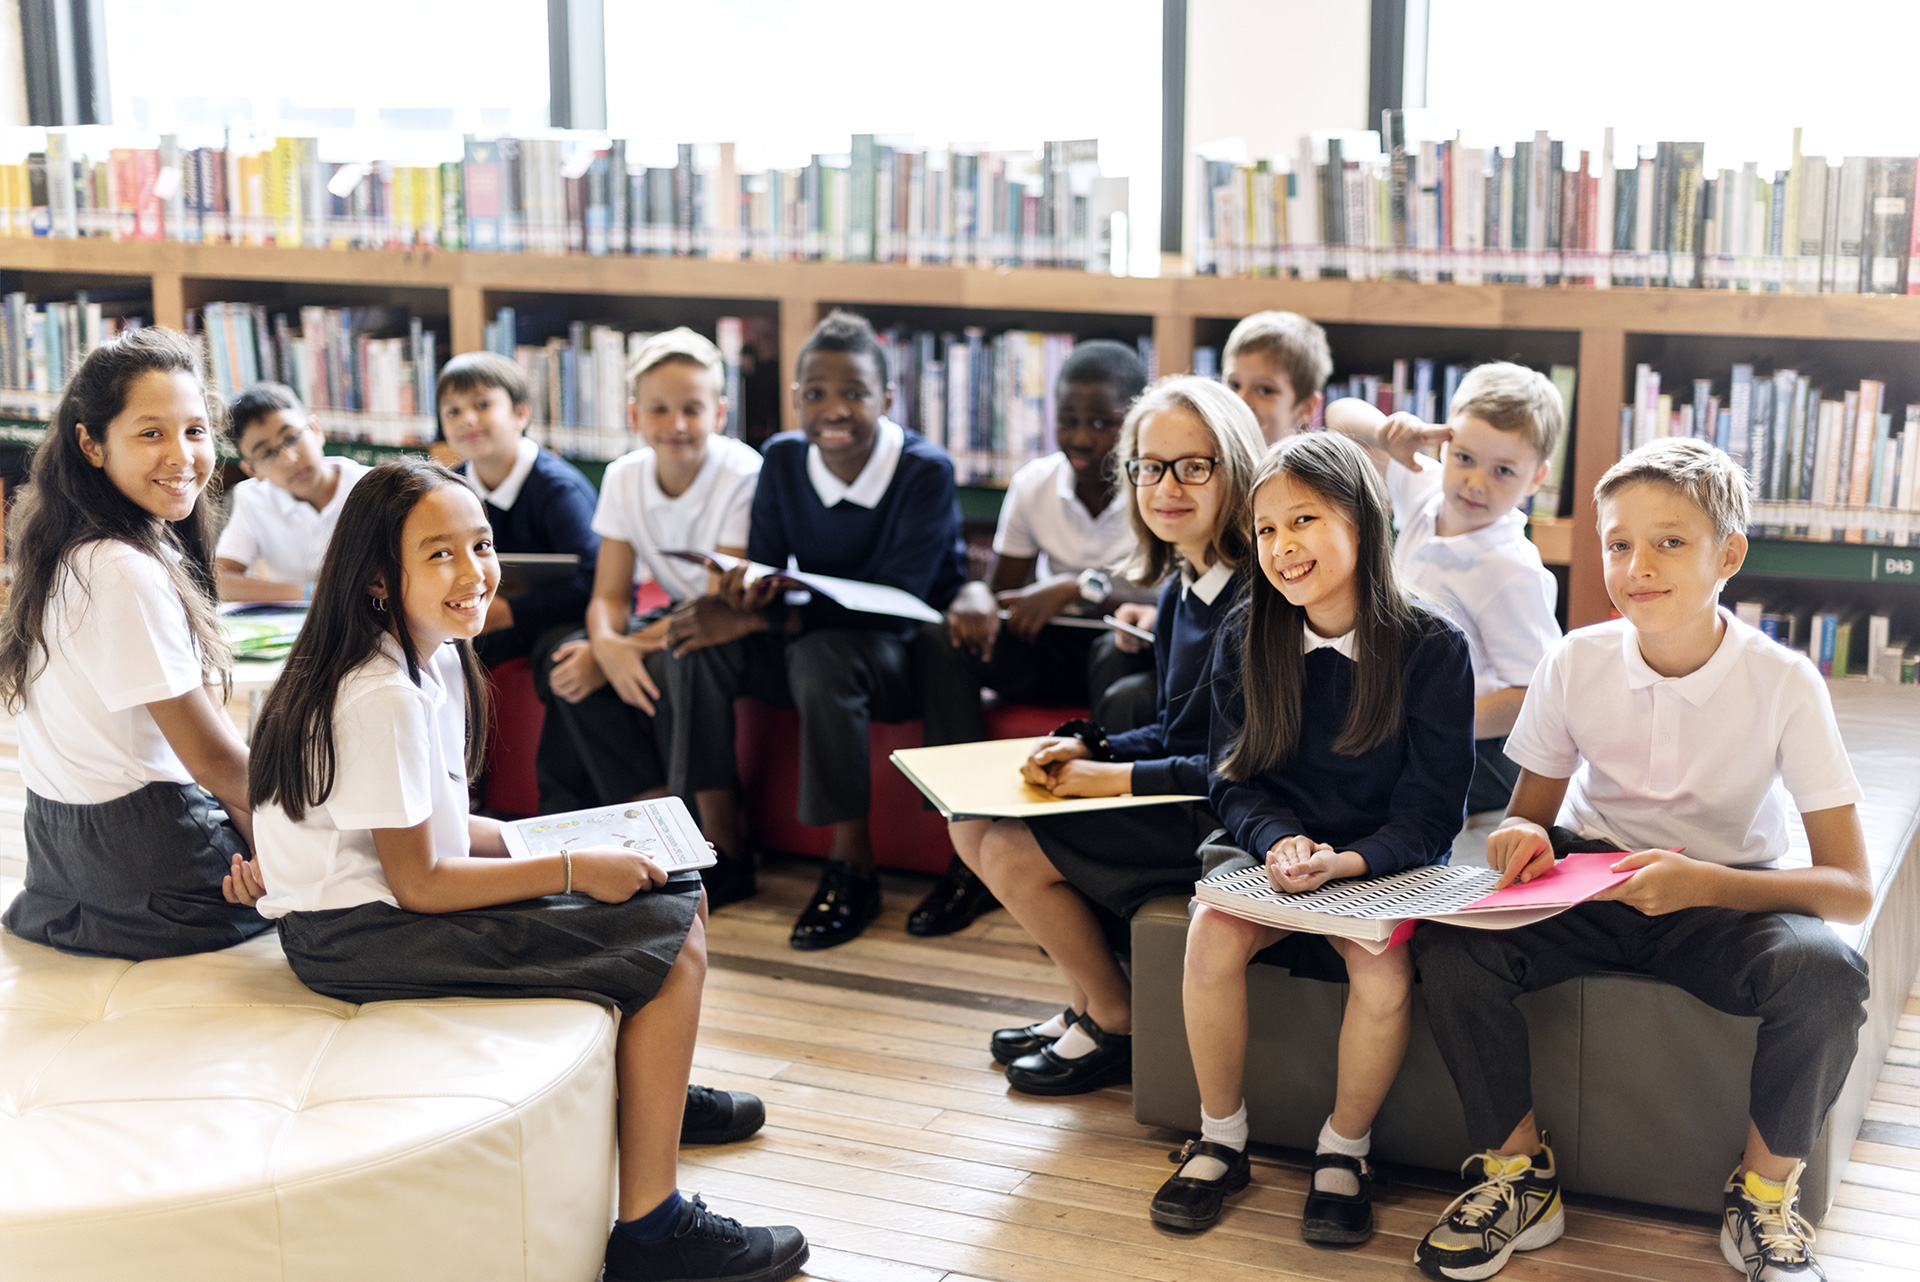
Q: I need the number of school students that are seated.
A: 12